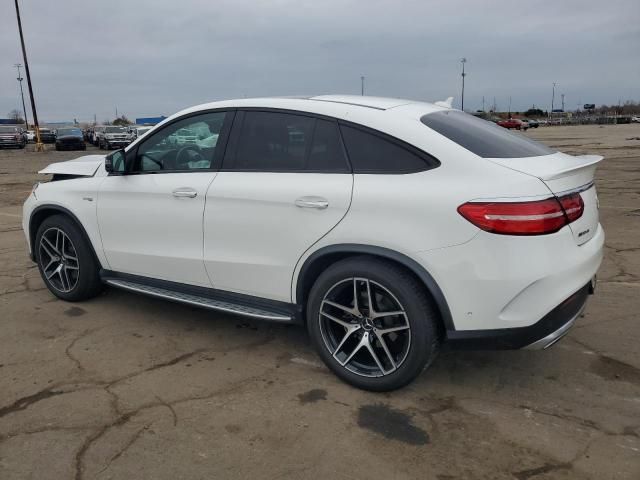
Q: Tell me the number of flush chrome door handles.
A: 2